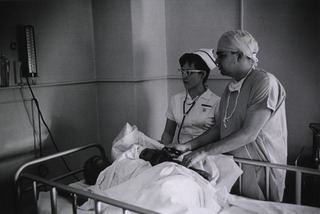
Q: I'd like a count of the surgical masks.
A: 1